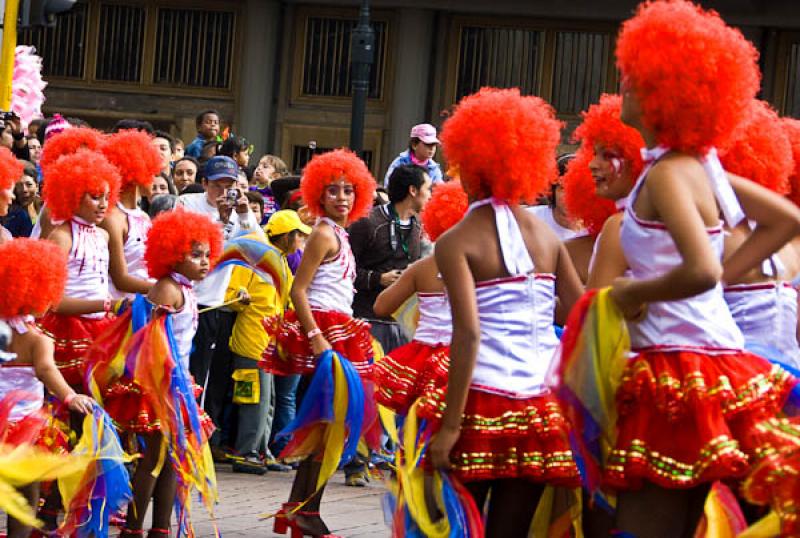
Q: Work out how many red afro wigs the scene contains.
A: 14